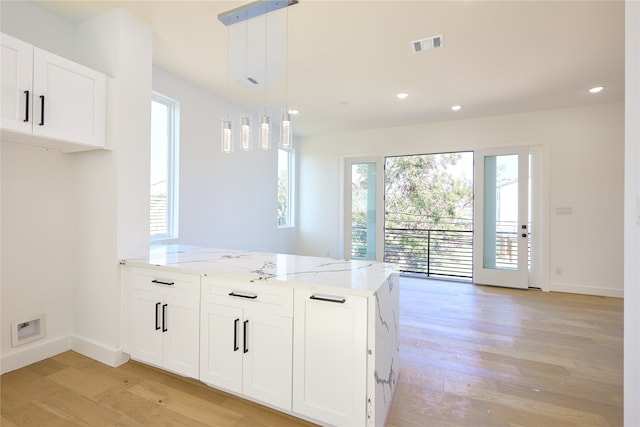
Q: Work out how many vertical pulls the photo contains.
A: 6